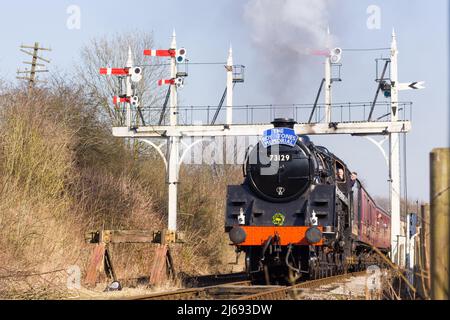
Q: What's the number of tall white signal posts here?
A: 5